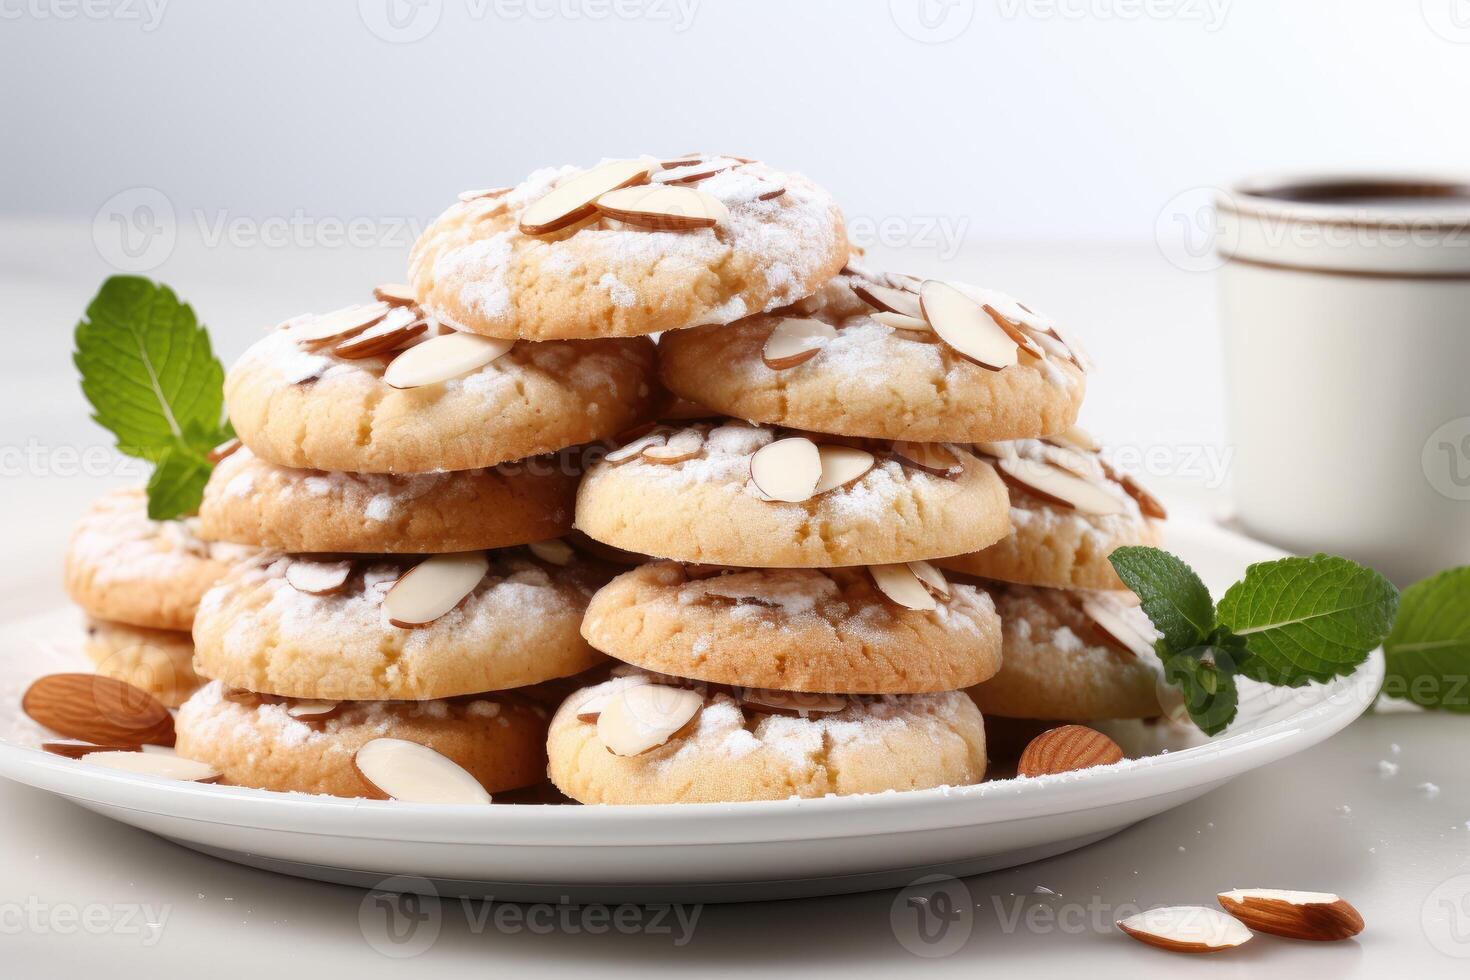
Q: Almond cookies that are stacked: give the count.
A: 13